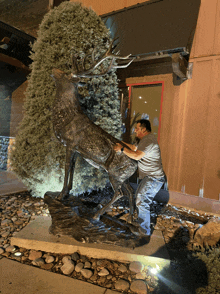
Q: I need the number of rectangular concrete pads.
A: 1